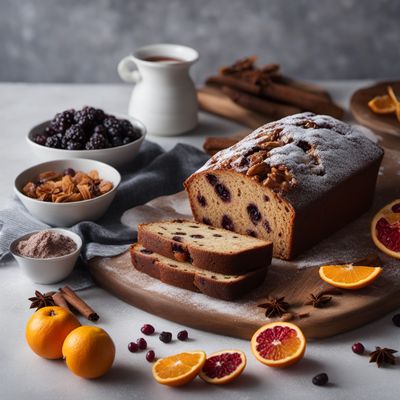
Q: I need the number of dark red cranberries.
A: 6